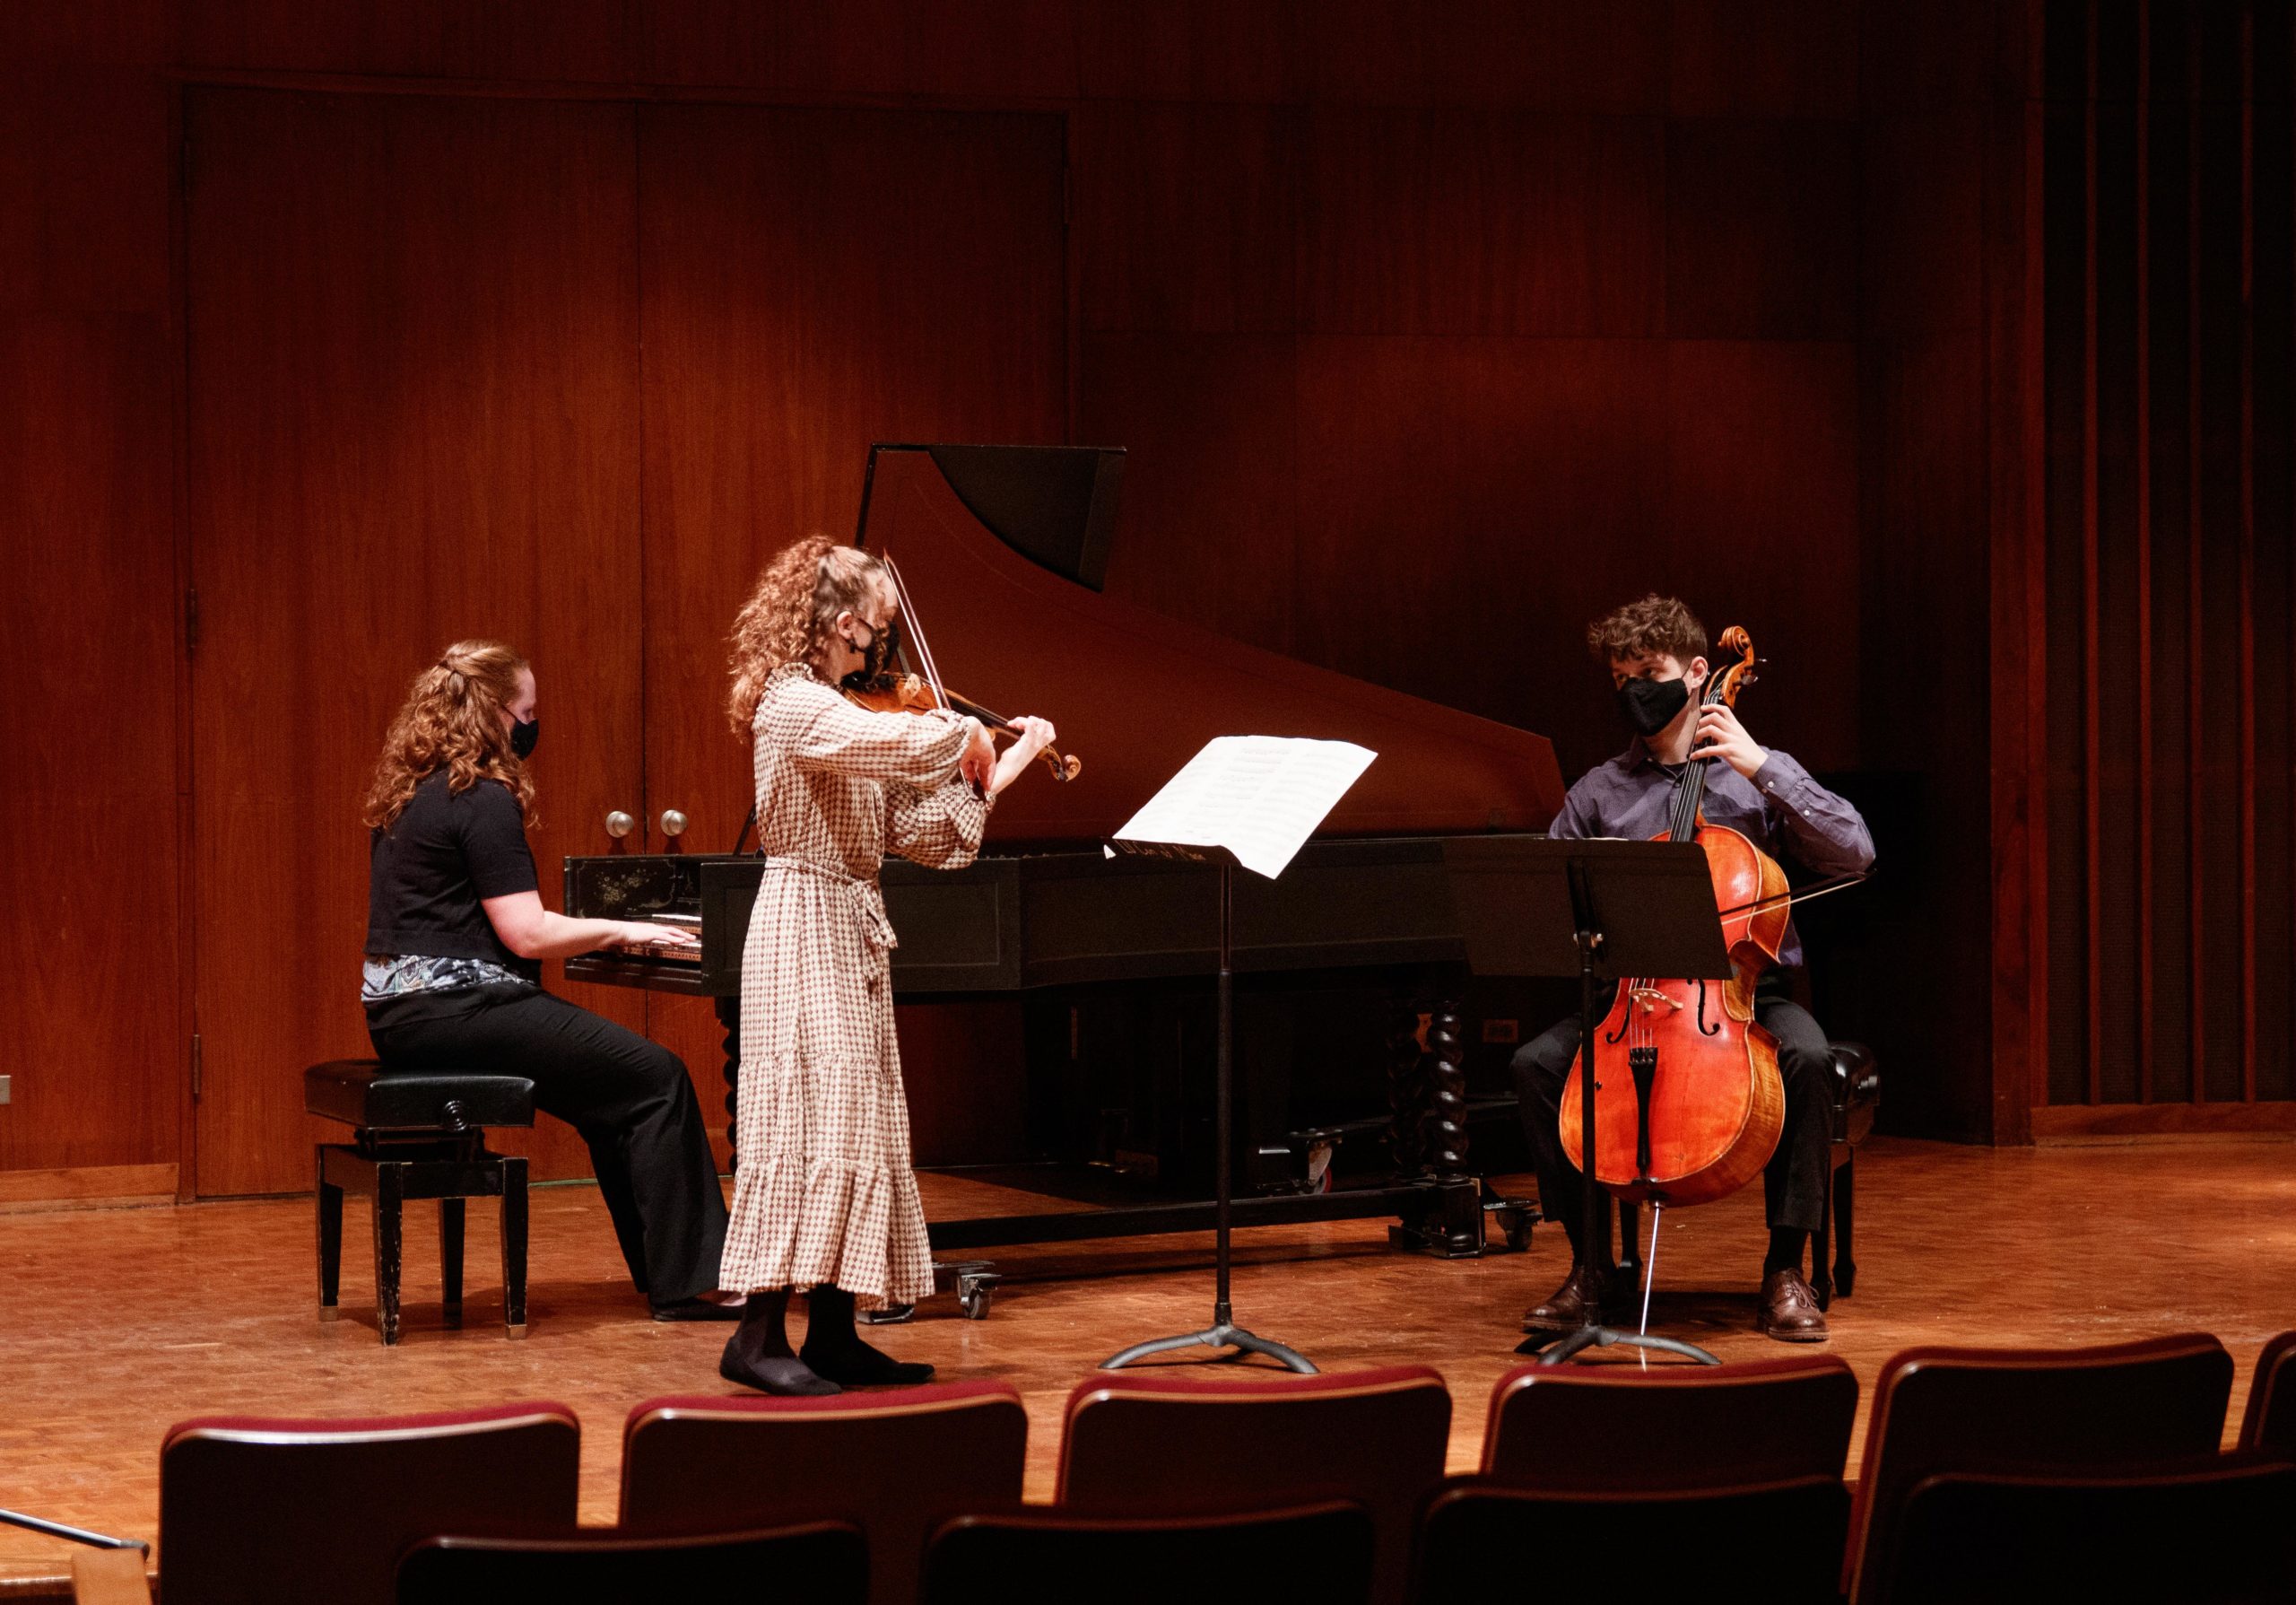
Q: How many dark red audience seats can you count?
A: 10